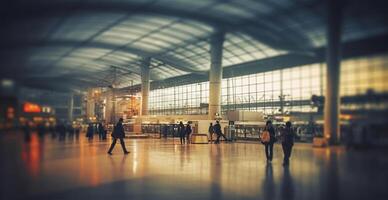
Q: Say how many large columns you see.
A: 3